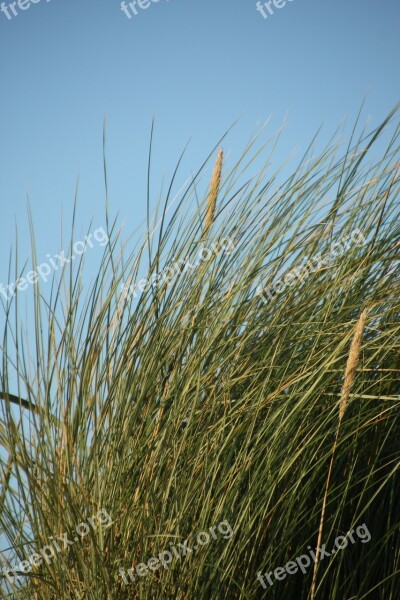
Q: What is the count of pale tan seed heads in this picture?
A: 2